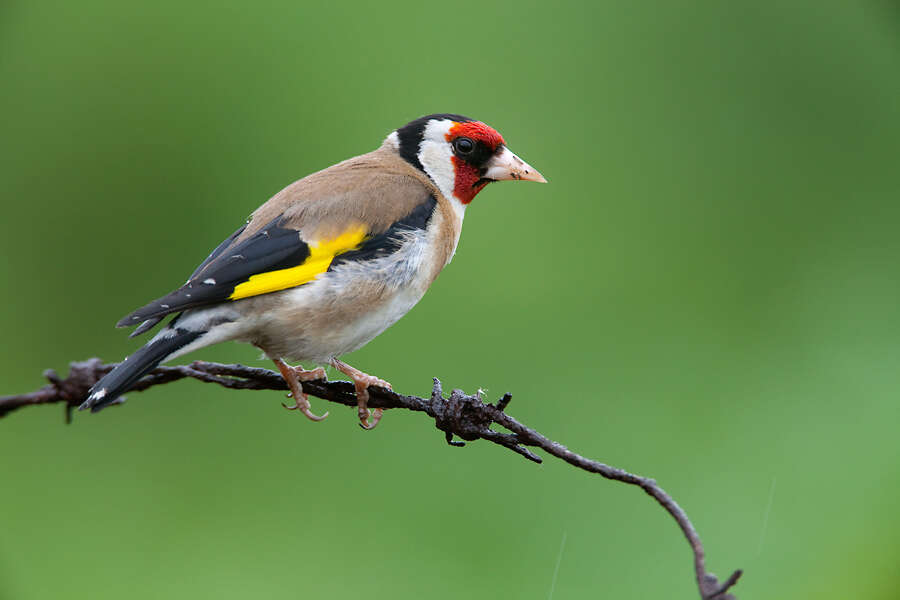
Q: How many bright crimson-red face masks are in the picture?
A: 1